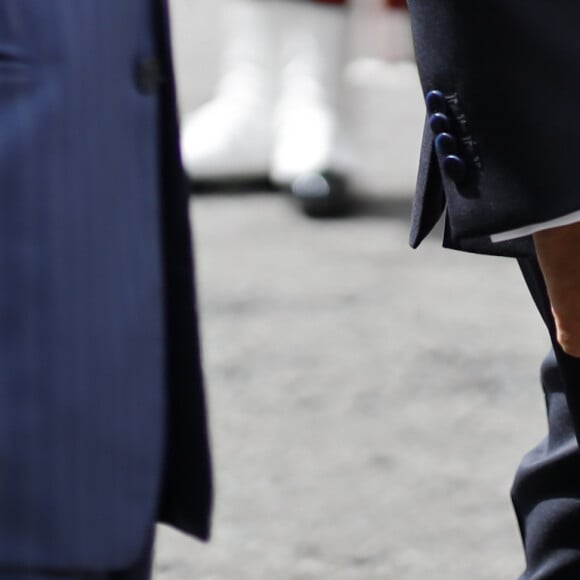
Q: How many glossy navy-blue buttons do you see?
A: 4